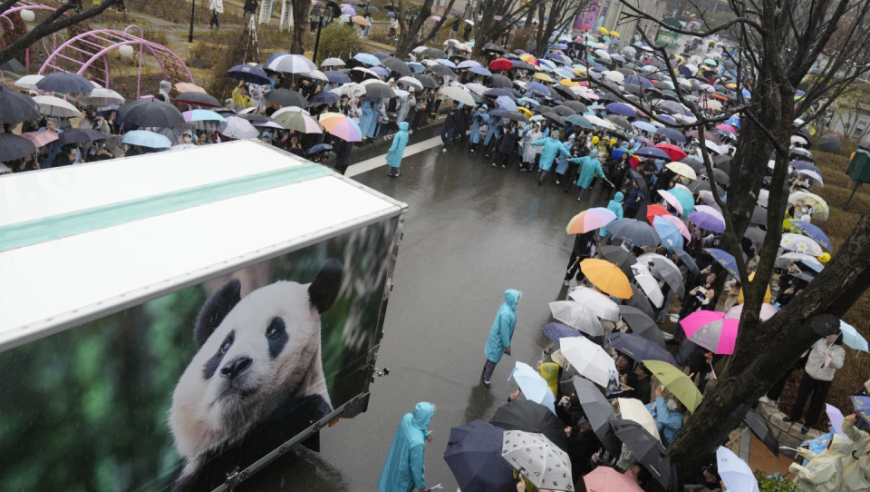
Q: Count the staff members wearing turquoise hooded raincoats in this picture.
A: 6